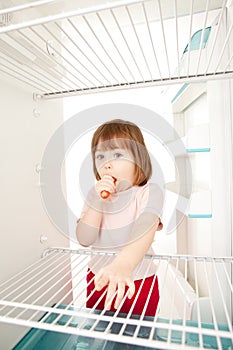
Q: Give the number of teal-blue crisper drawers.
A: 1